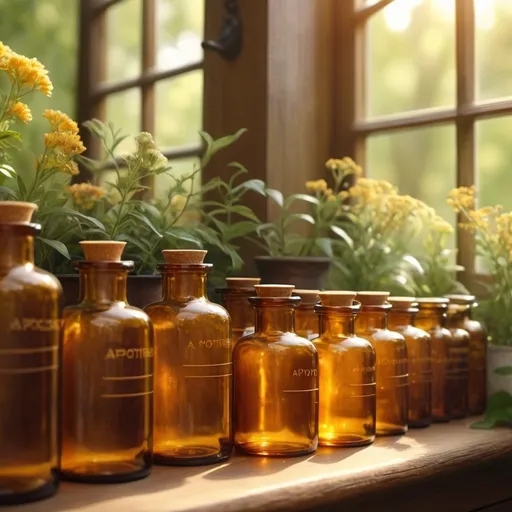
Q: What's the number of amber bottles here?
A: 11